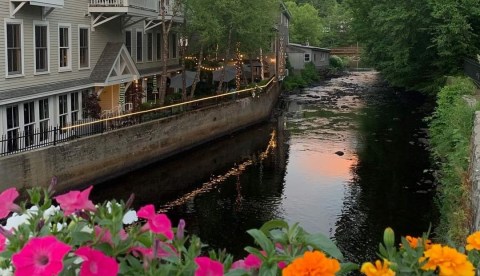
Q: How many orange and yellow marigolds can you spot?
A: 5